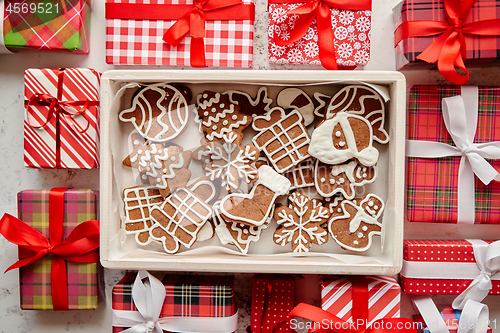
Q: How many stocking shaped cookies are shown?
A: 1